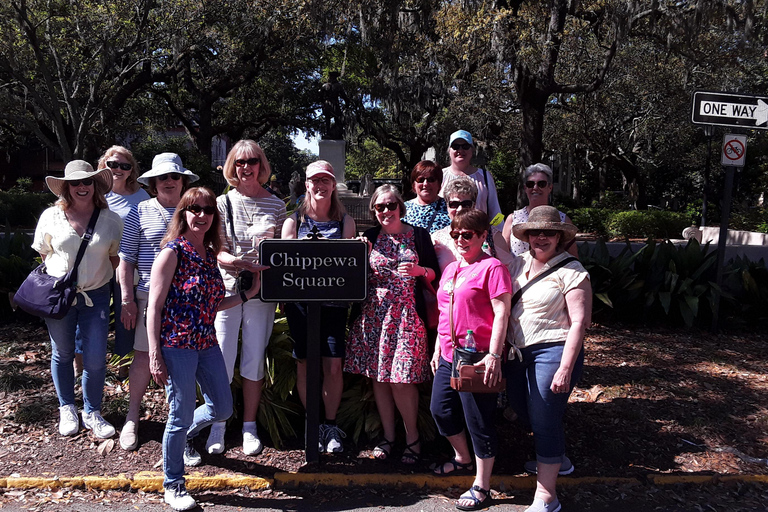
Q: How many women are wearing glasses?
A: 13